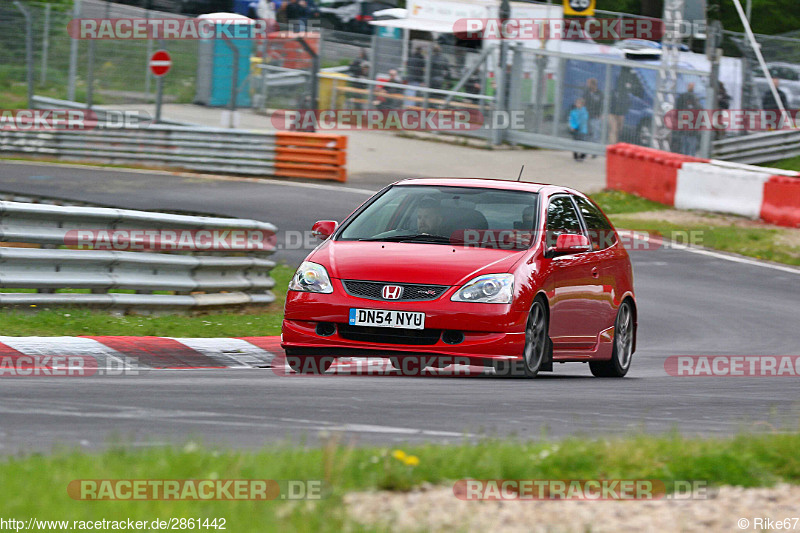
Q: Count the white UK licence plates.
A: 1